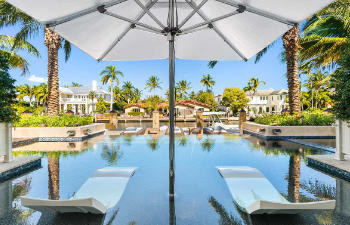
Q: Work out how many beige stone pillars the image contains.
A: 4